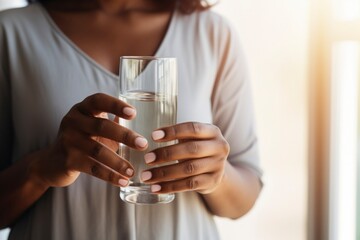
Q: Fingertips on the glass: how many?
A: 8